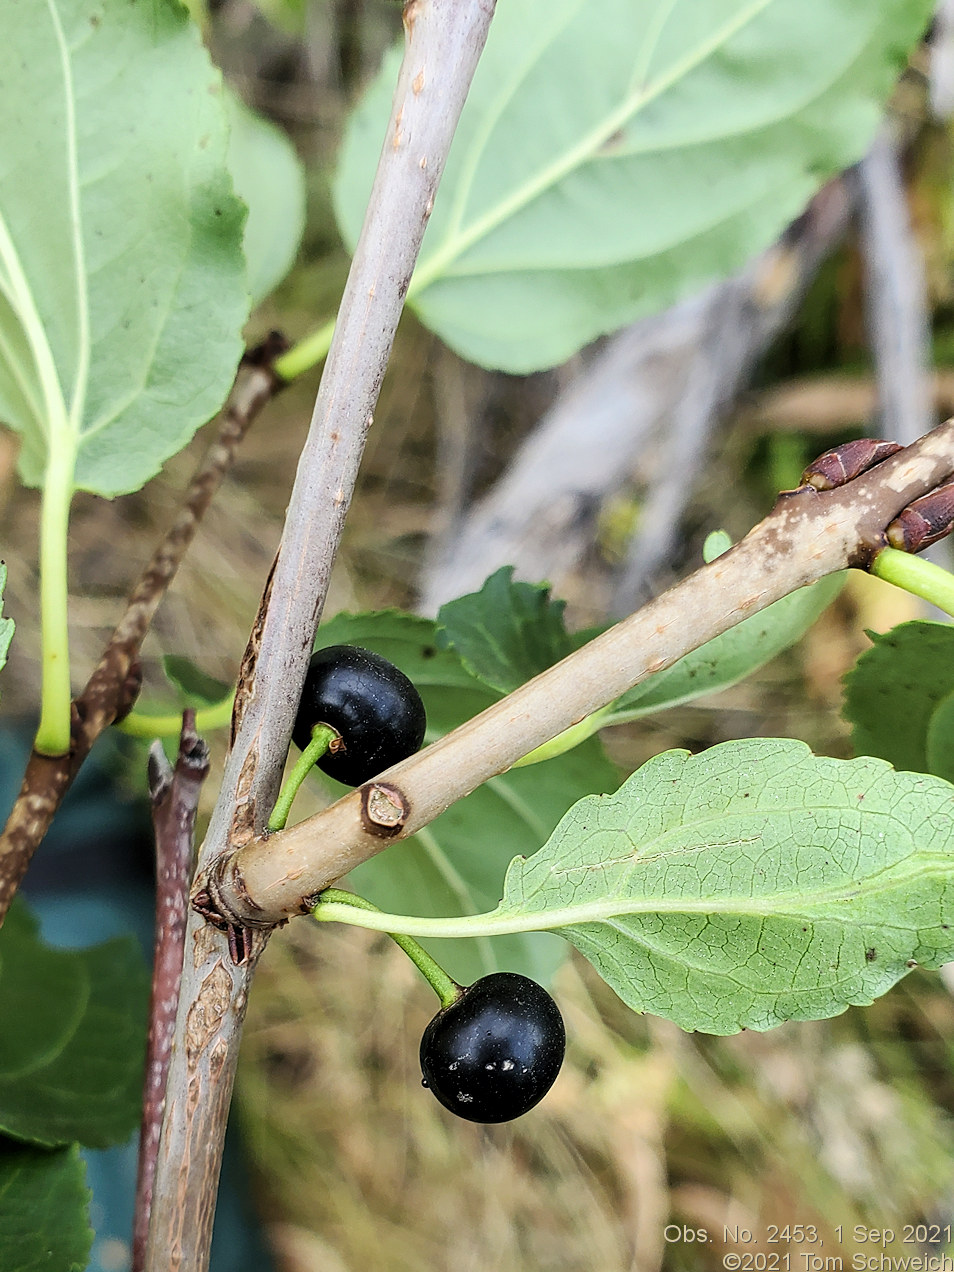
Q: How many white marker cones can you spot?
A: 0